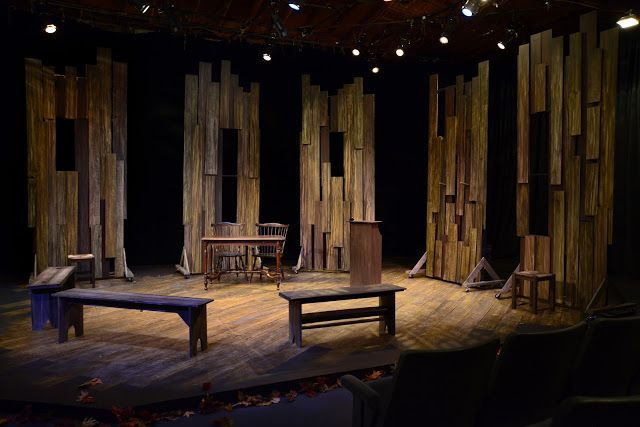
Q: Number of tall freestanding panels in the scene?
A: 5